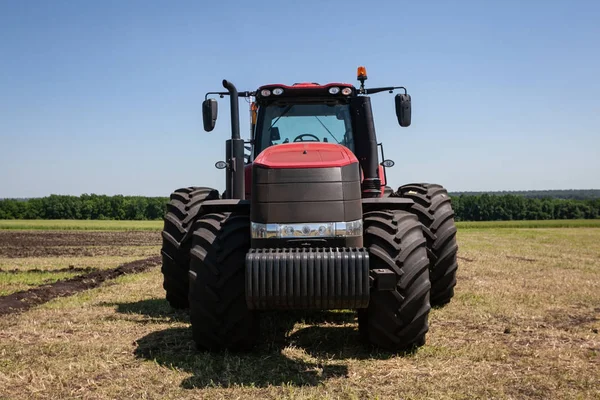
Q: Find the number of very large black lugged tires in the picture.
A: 4